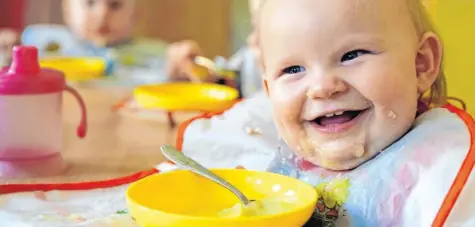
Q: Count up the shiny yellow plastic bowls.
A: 3